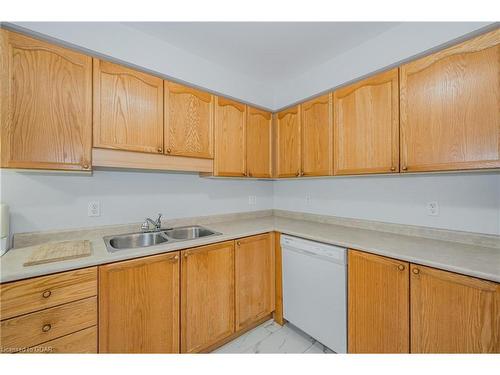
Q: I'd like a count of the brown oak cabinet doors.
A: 14